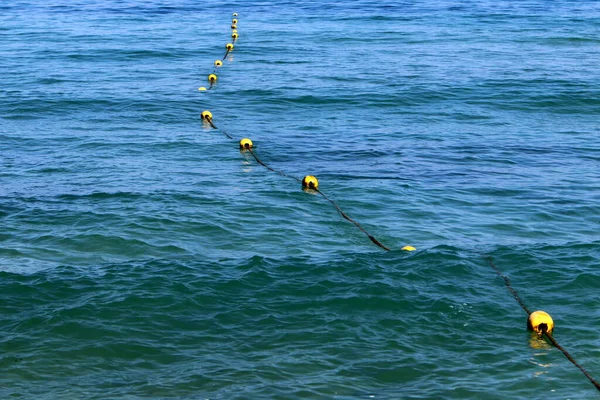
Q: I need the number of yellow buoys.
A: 14